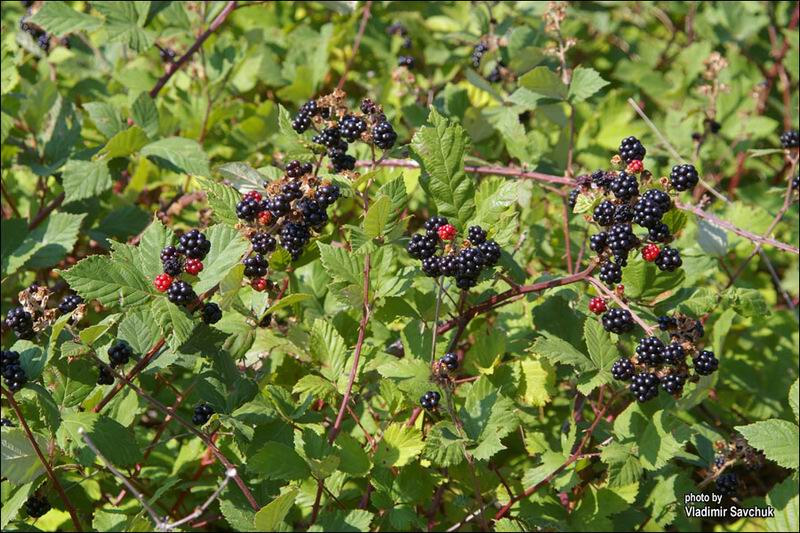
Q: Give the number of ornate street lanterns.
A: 0